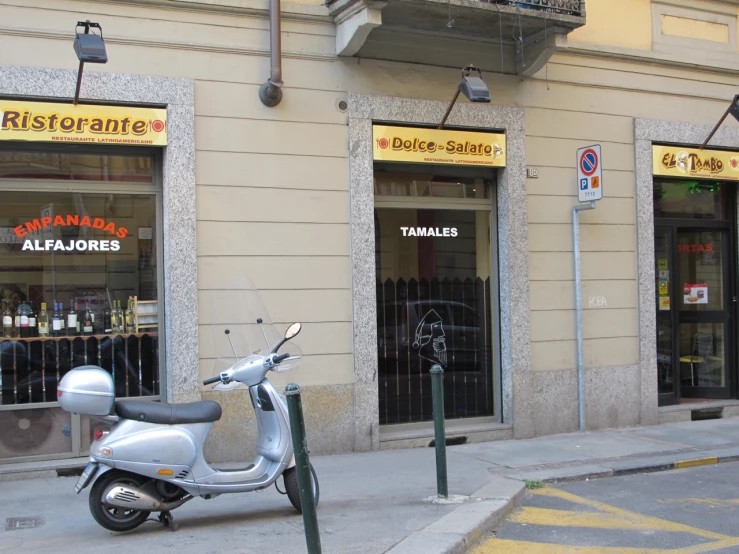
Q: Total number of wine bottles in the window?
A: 15